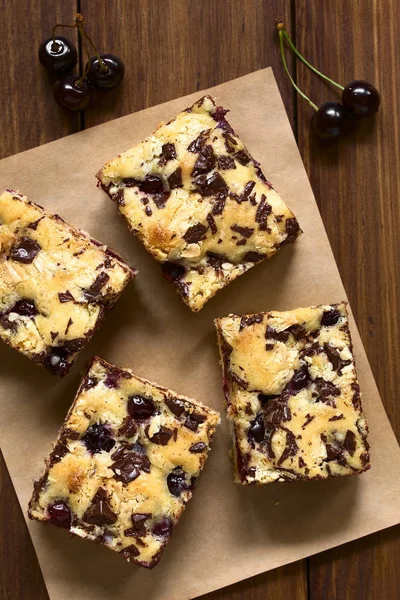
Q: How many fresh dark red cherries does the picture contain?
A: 5